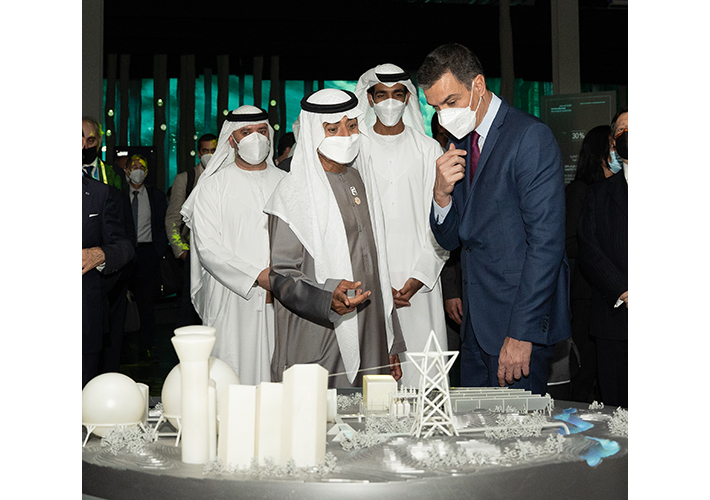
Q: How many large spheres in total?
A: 2